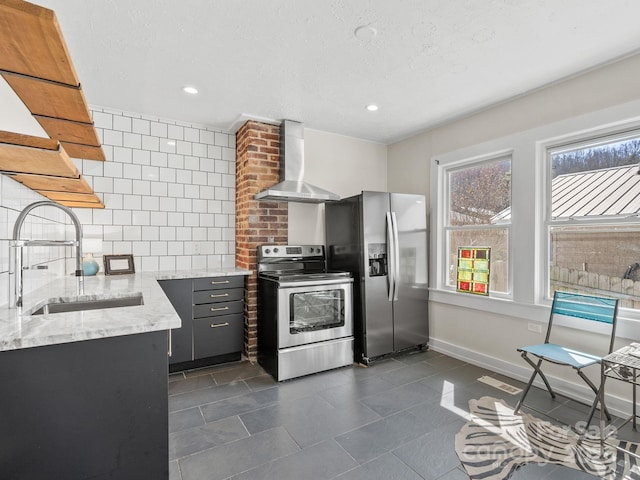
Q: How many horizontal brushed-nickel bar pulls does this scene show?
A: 4